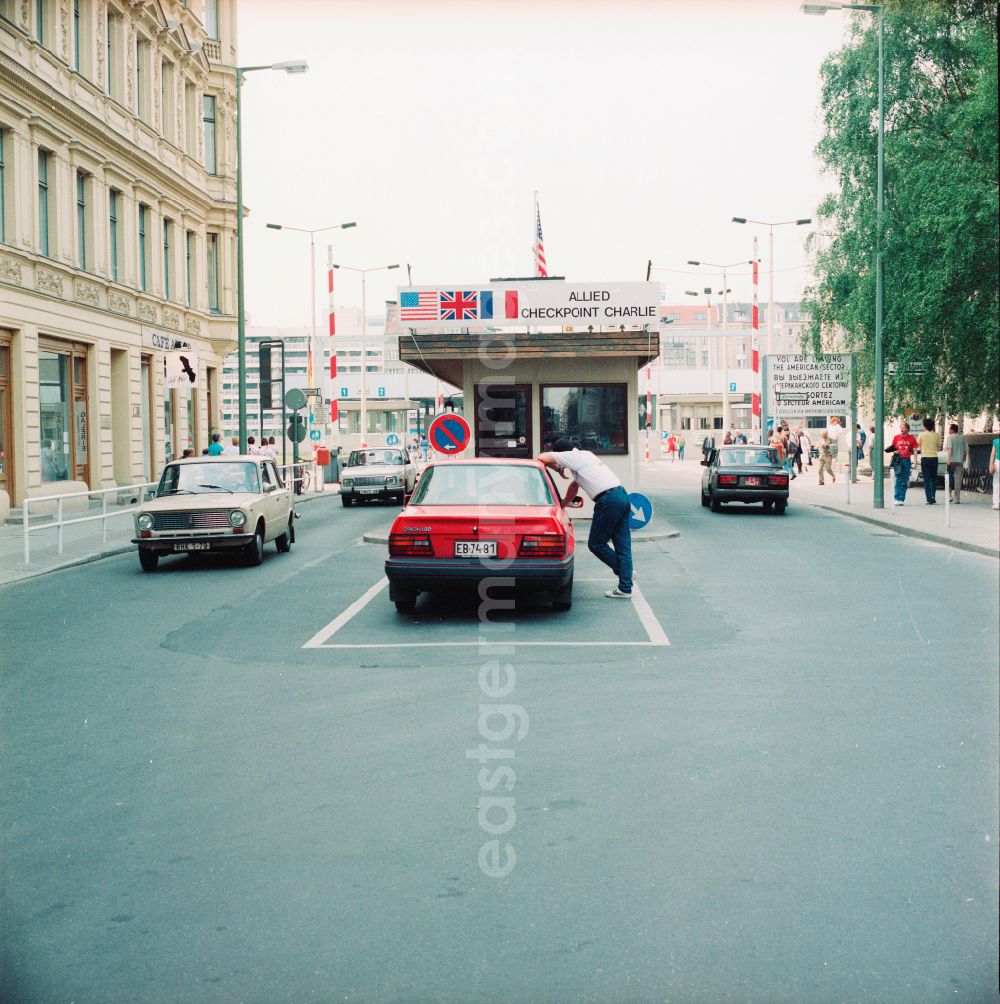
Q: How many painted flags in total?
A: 3